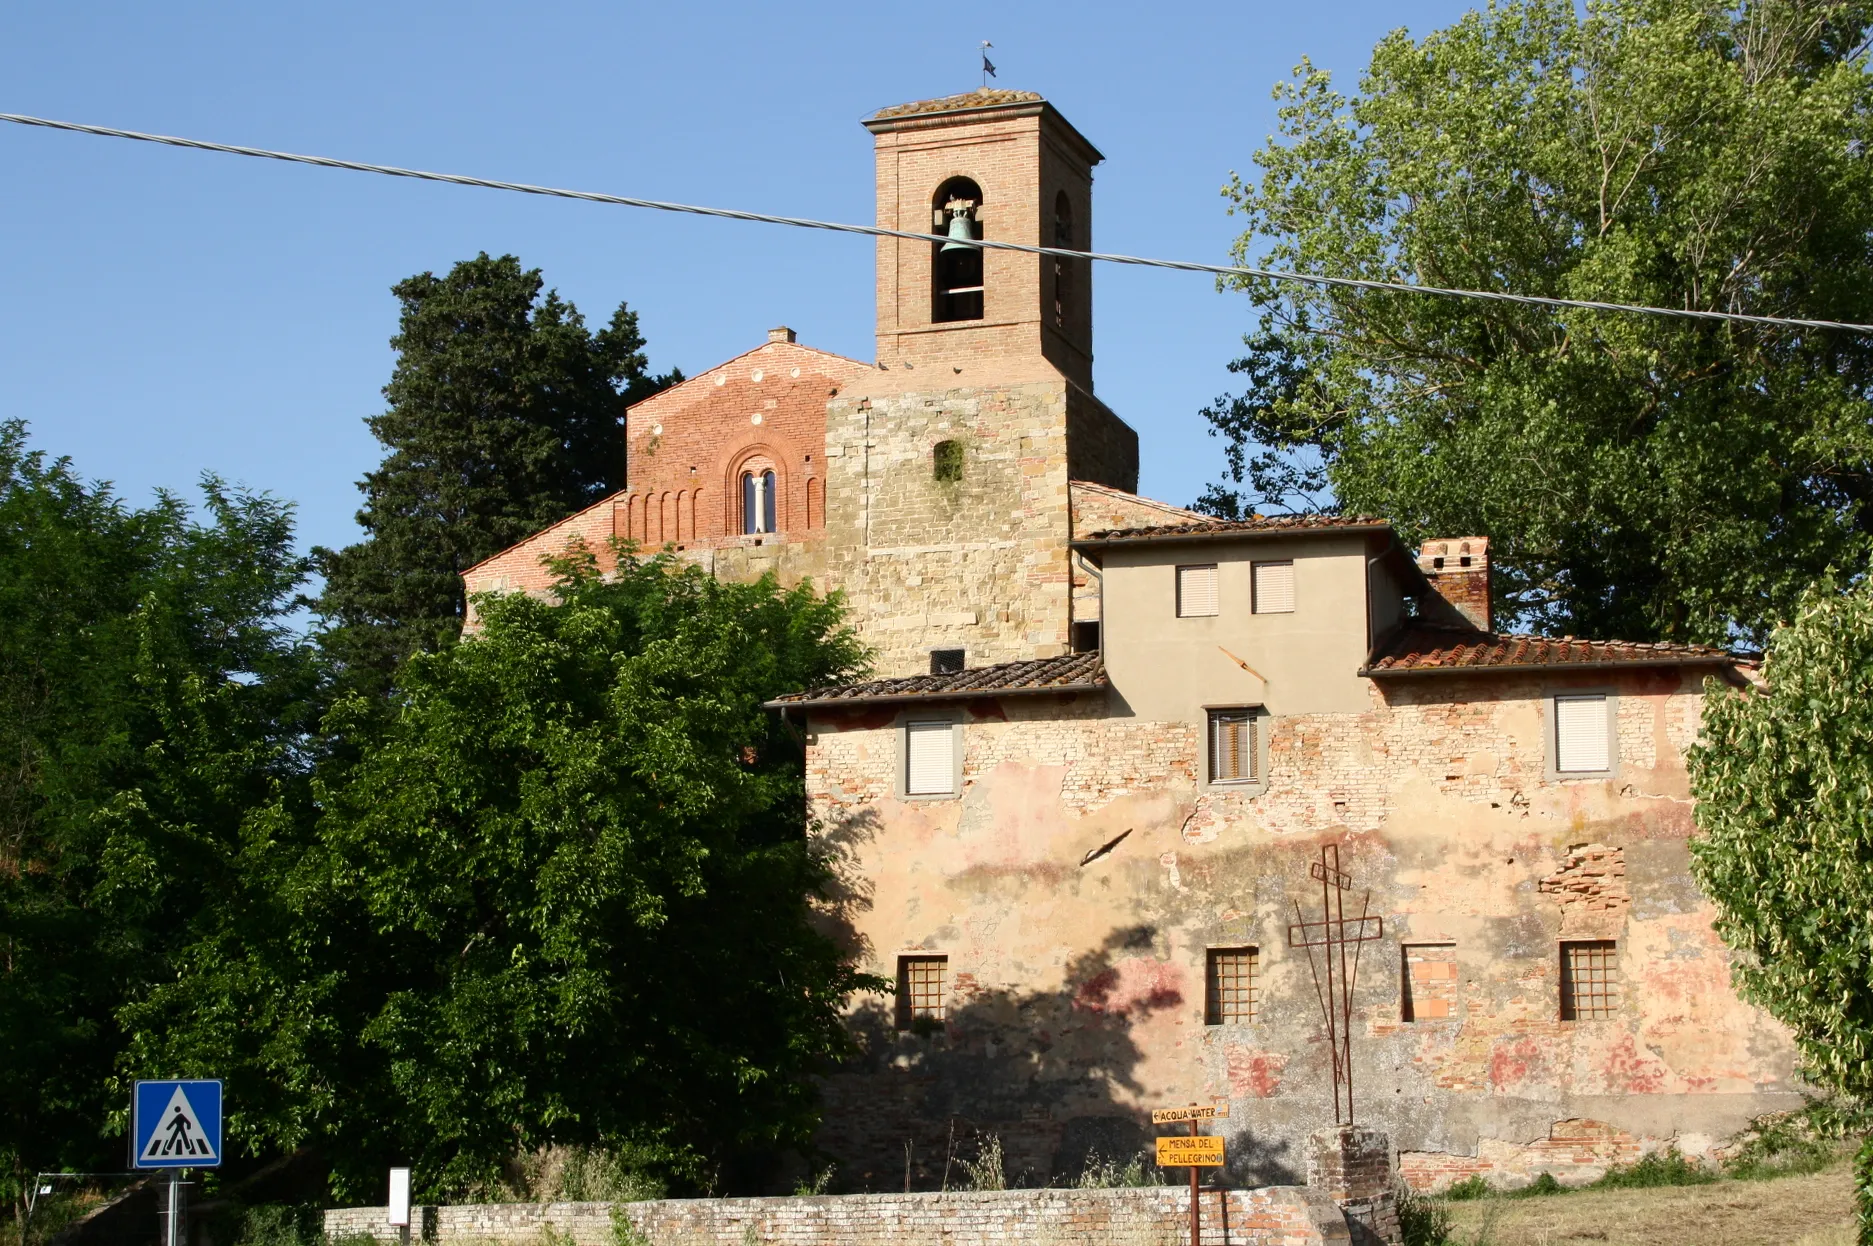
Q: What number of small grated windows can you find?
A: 3